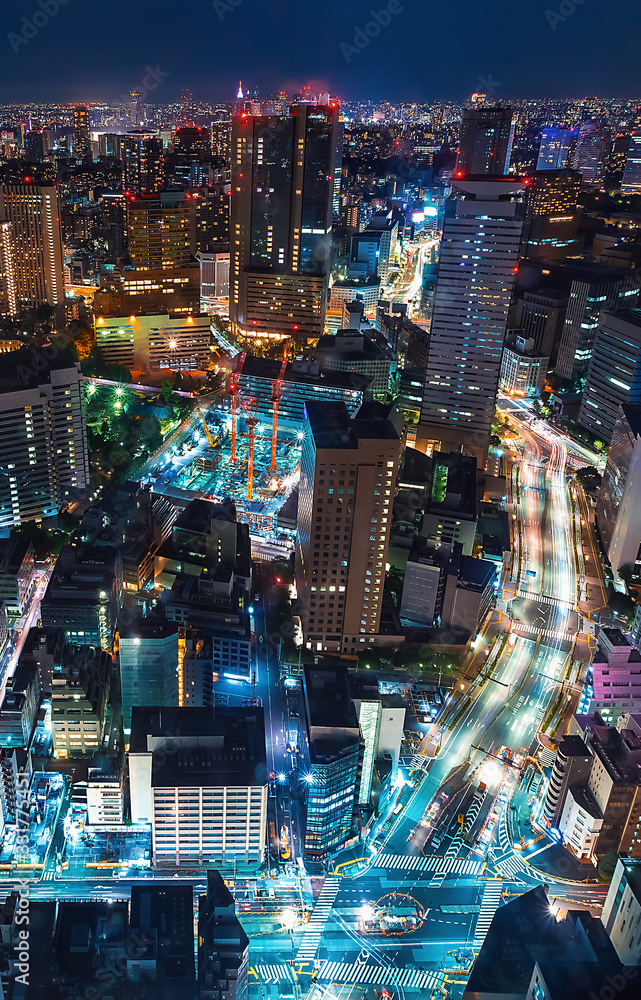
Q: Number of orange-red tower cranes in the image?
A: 3